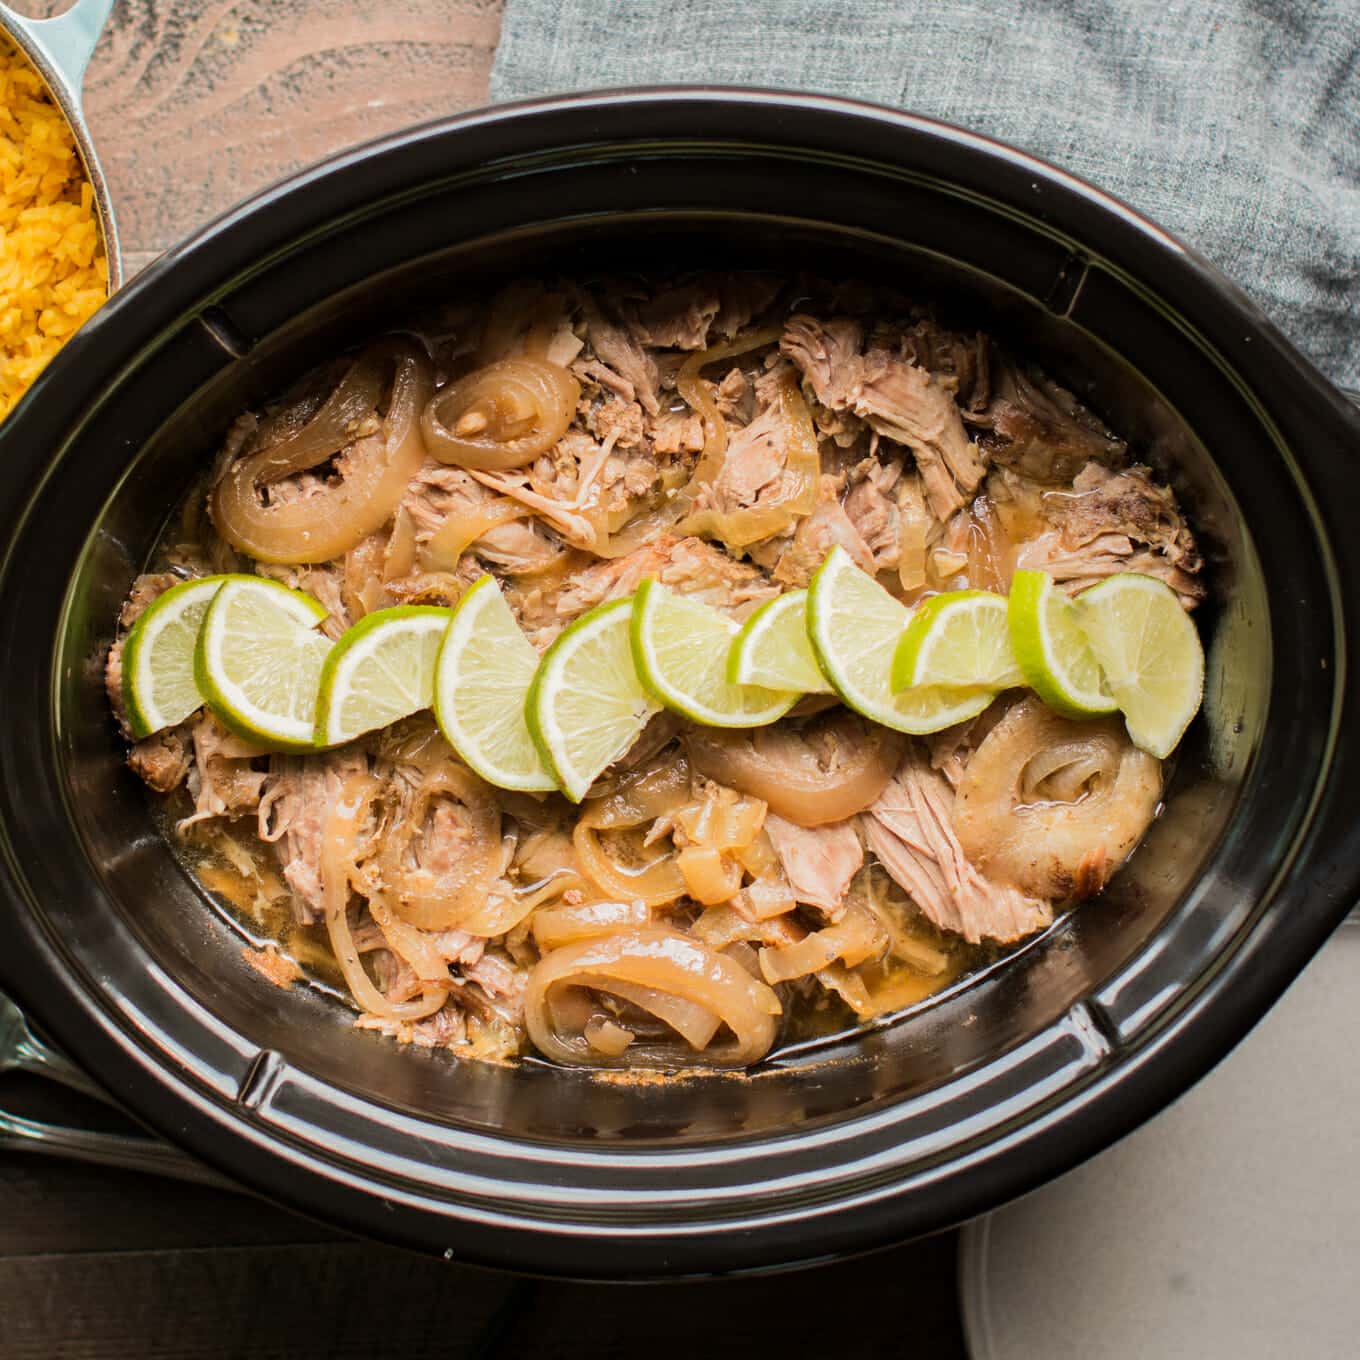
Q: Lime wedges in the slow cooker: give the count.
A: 11